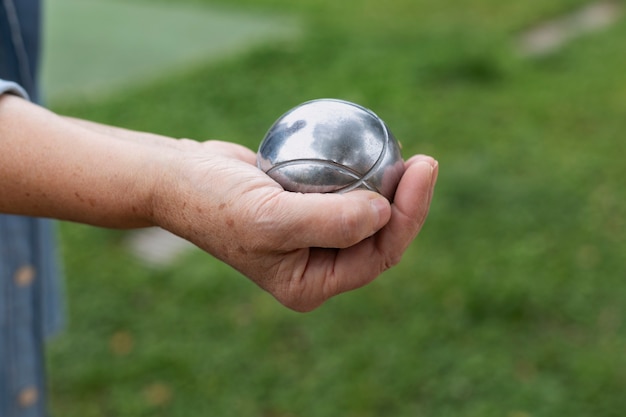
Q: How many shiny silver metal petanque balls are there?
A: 1